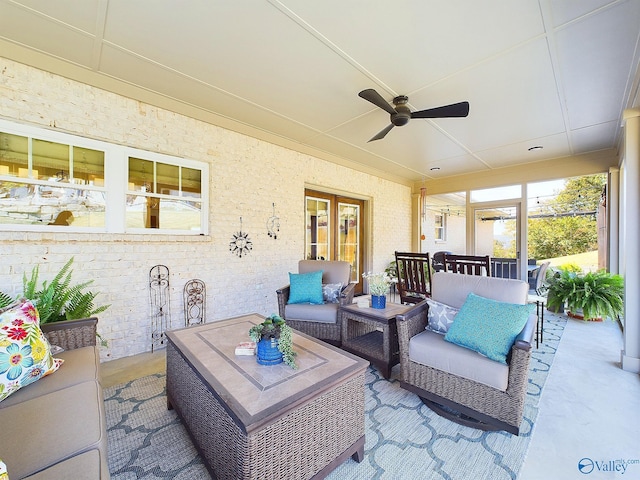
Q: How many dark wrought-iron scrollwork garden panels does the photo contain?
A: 2